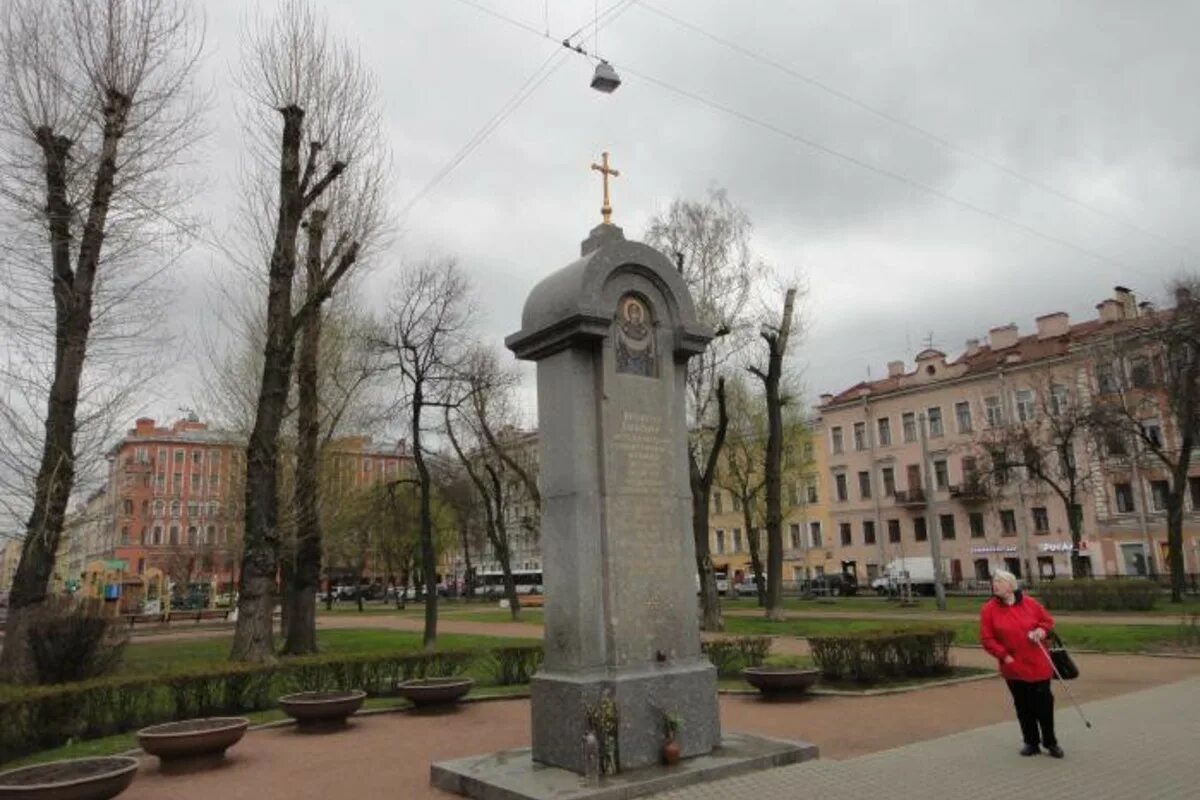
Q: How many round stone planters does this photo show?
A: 5